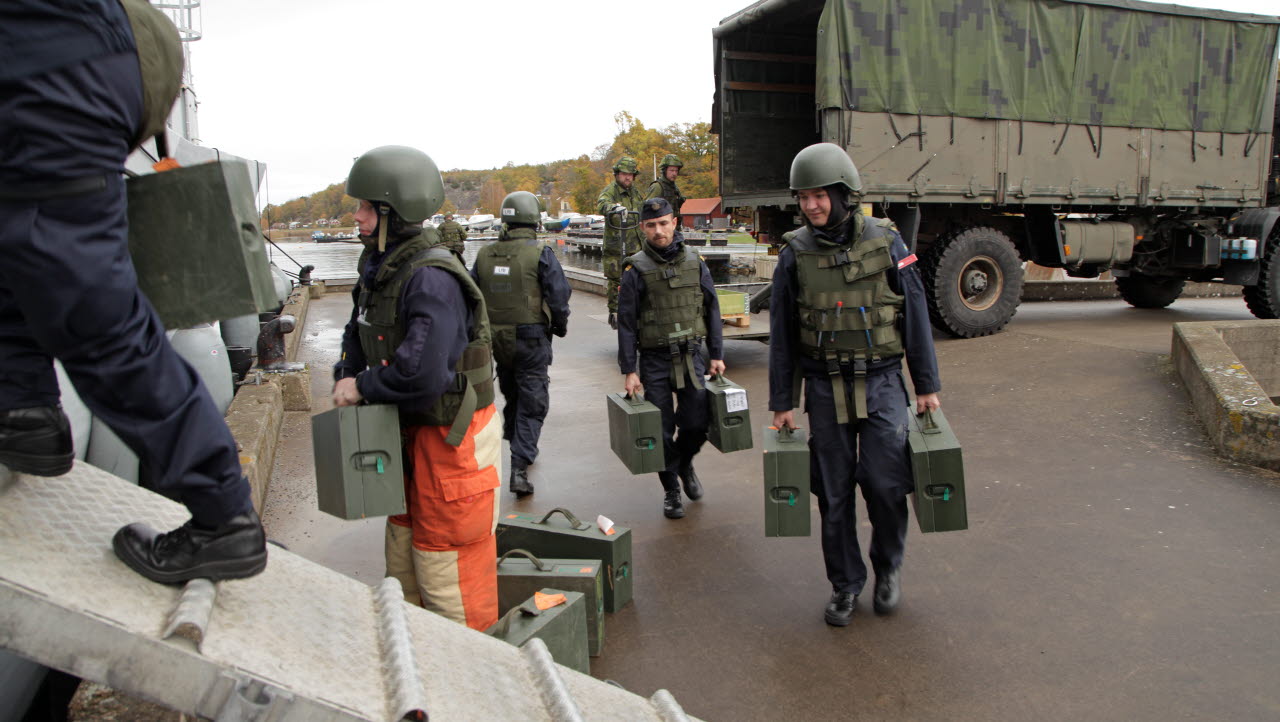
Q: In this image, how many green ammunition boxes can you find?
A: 9